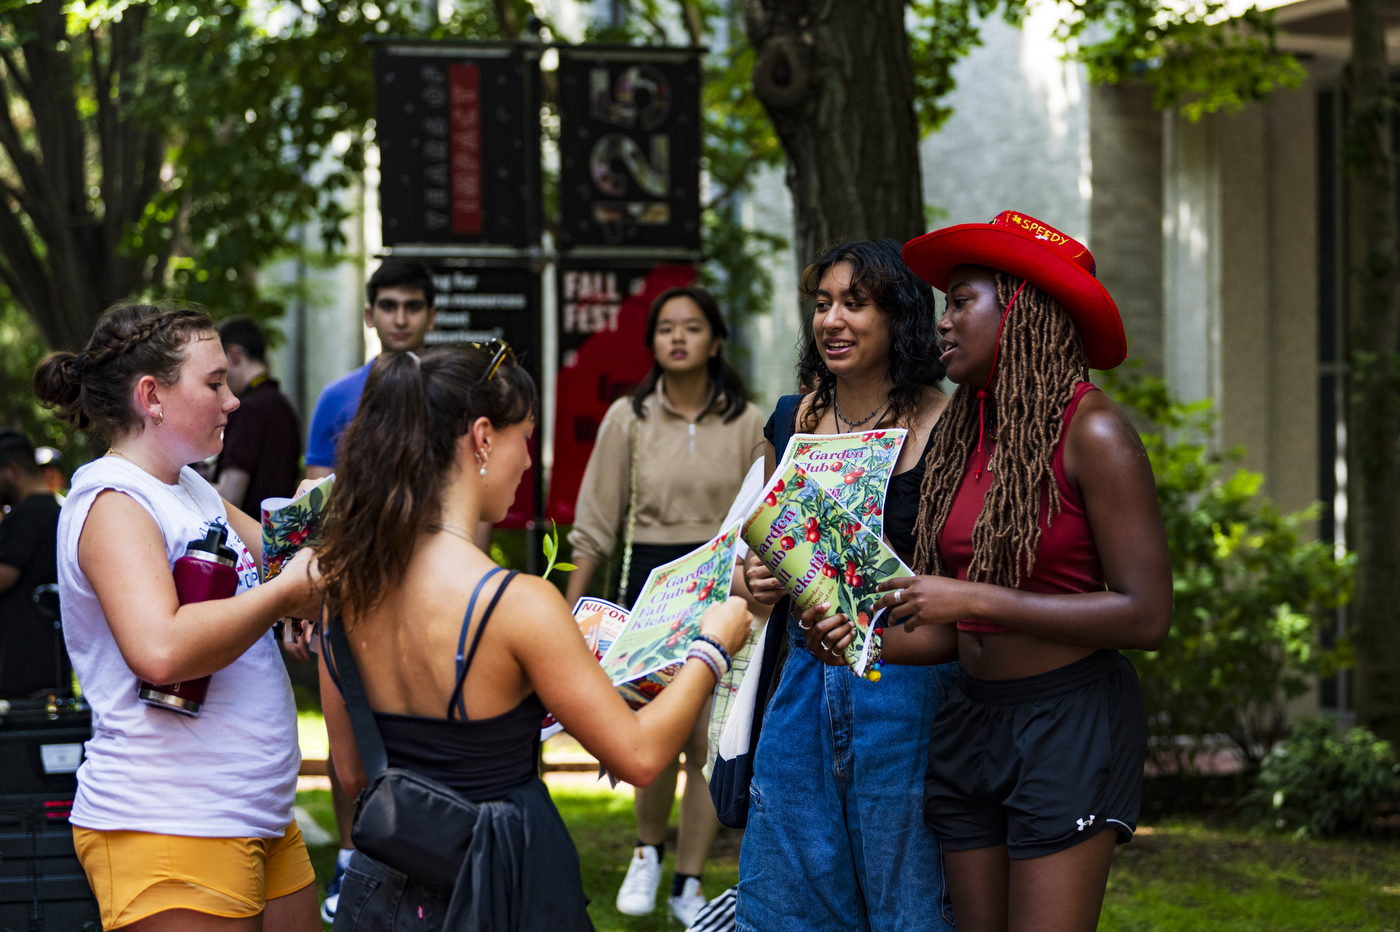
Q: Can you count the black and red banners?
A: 4